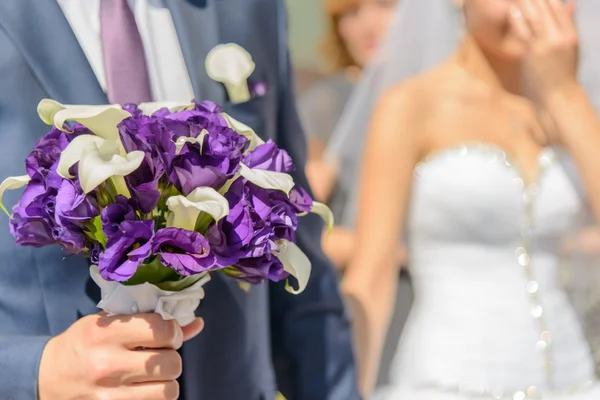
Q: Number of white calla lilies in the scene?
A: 11